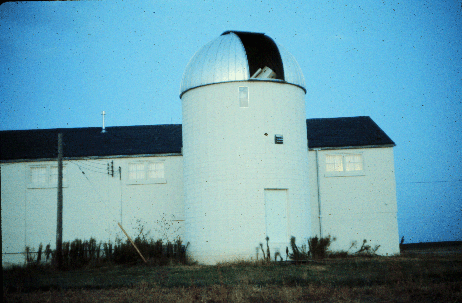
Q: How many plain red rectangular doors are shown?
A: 0